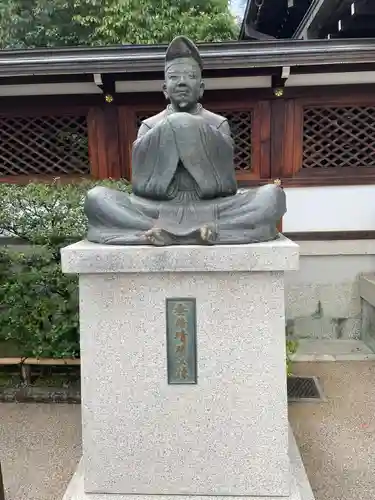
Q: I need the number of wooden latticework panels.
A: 3